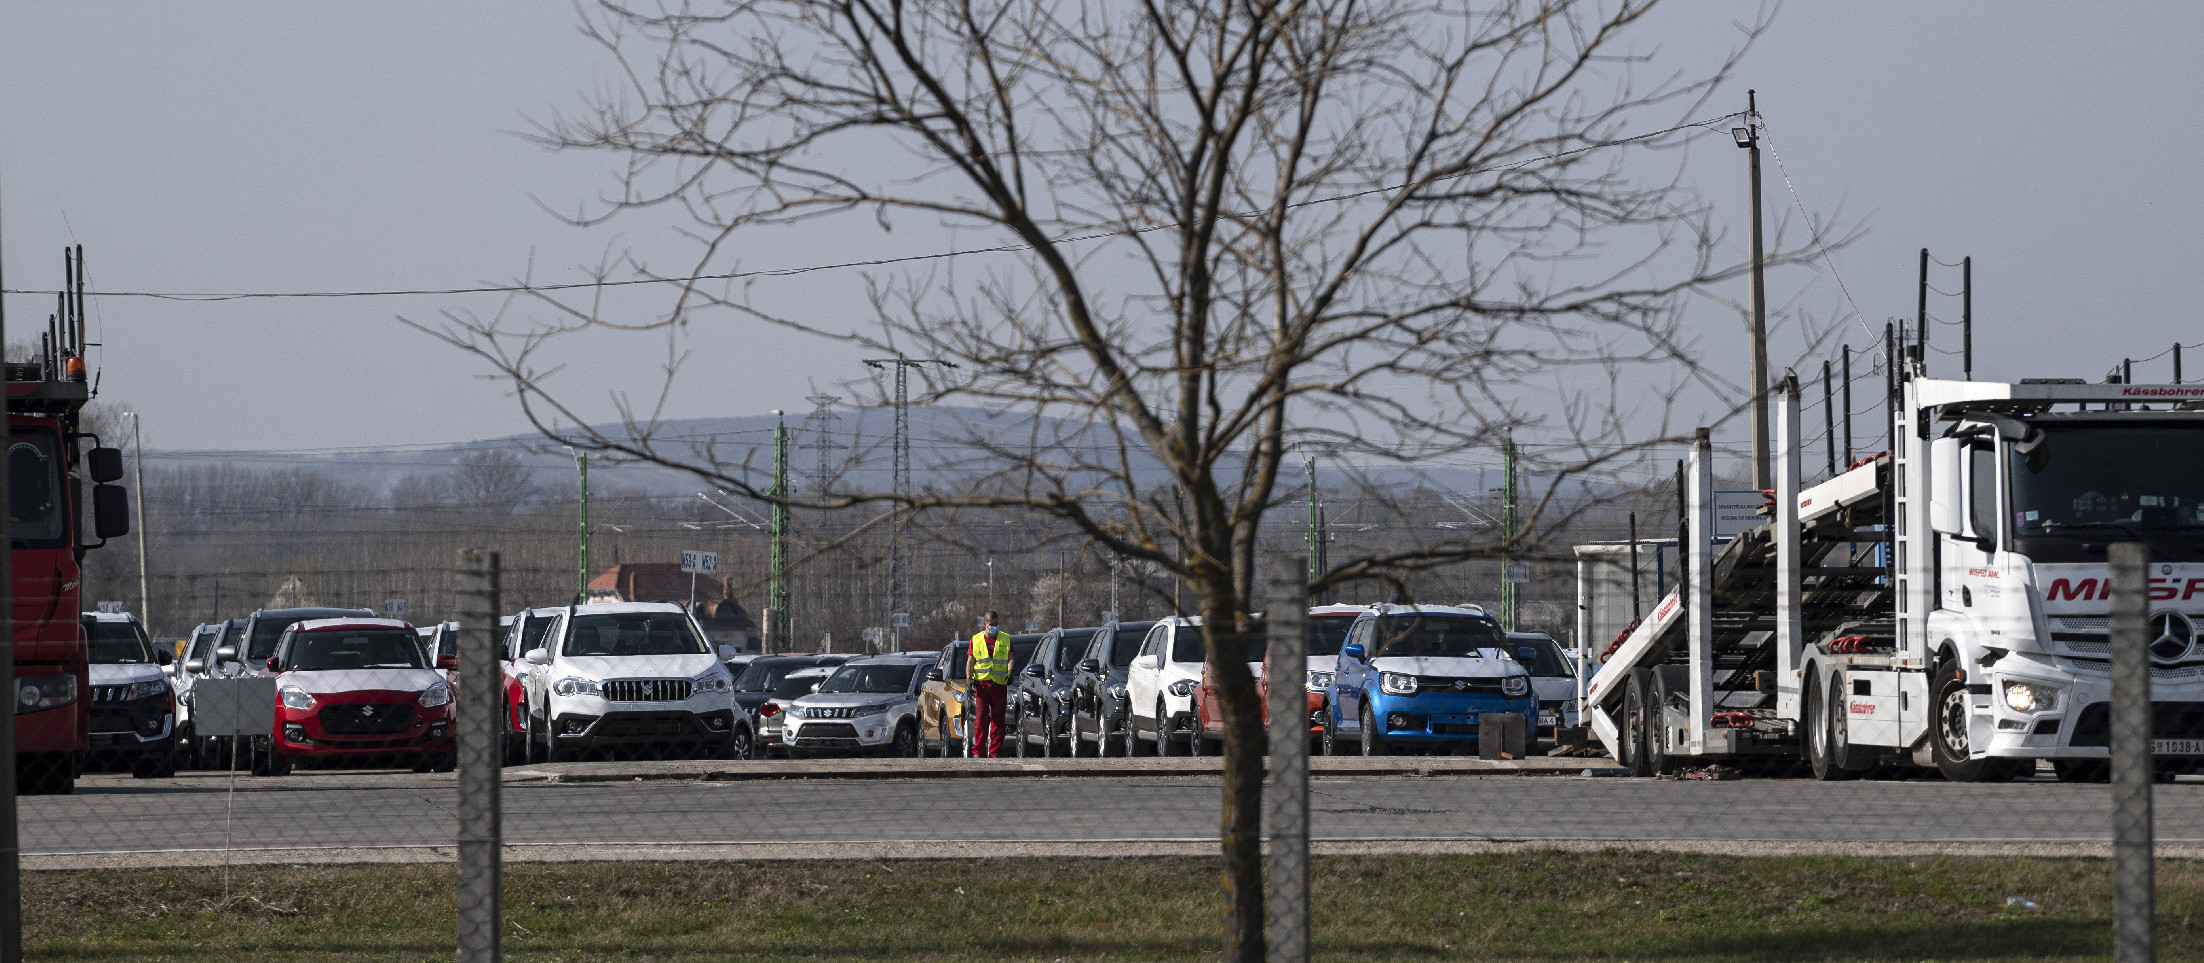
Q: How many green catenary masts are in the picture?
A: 4